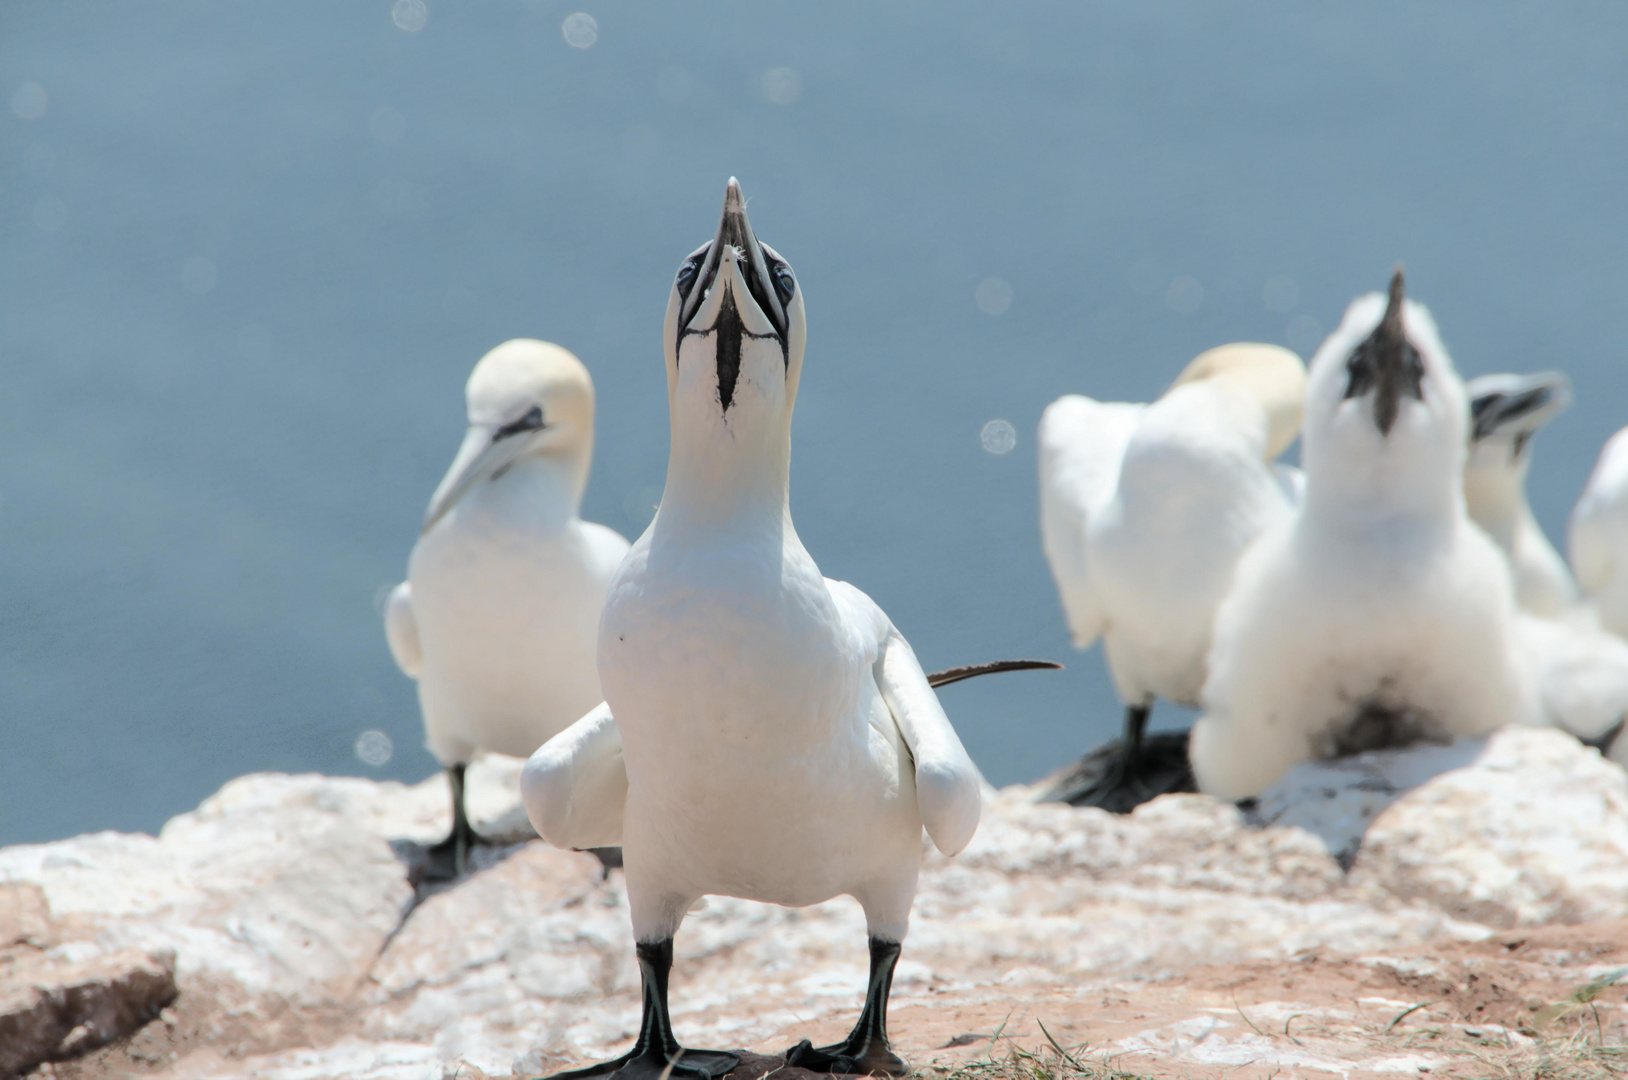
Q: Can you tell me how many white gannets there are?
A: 6